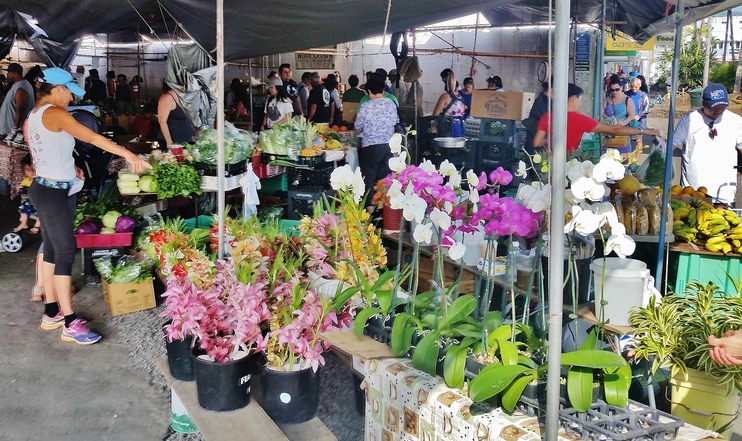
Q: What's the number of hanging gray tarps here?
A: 1